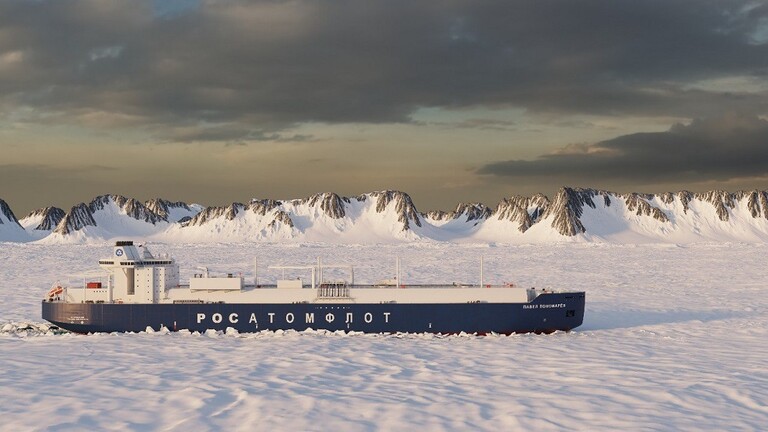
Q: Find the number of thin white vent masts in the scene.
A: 4